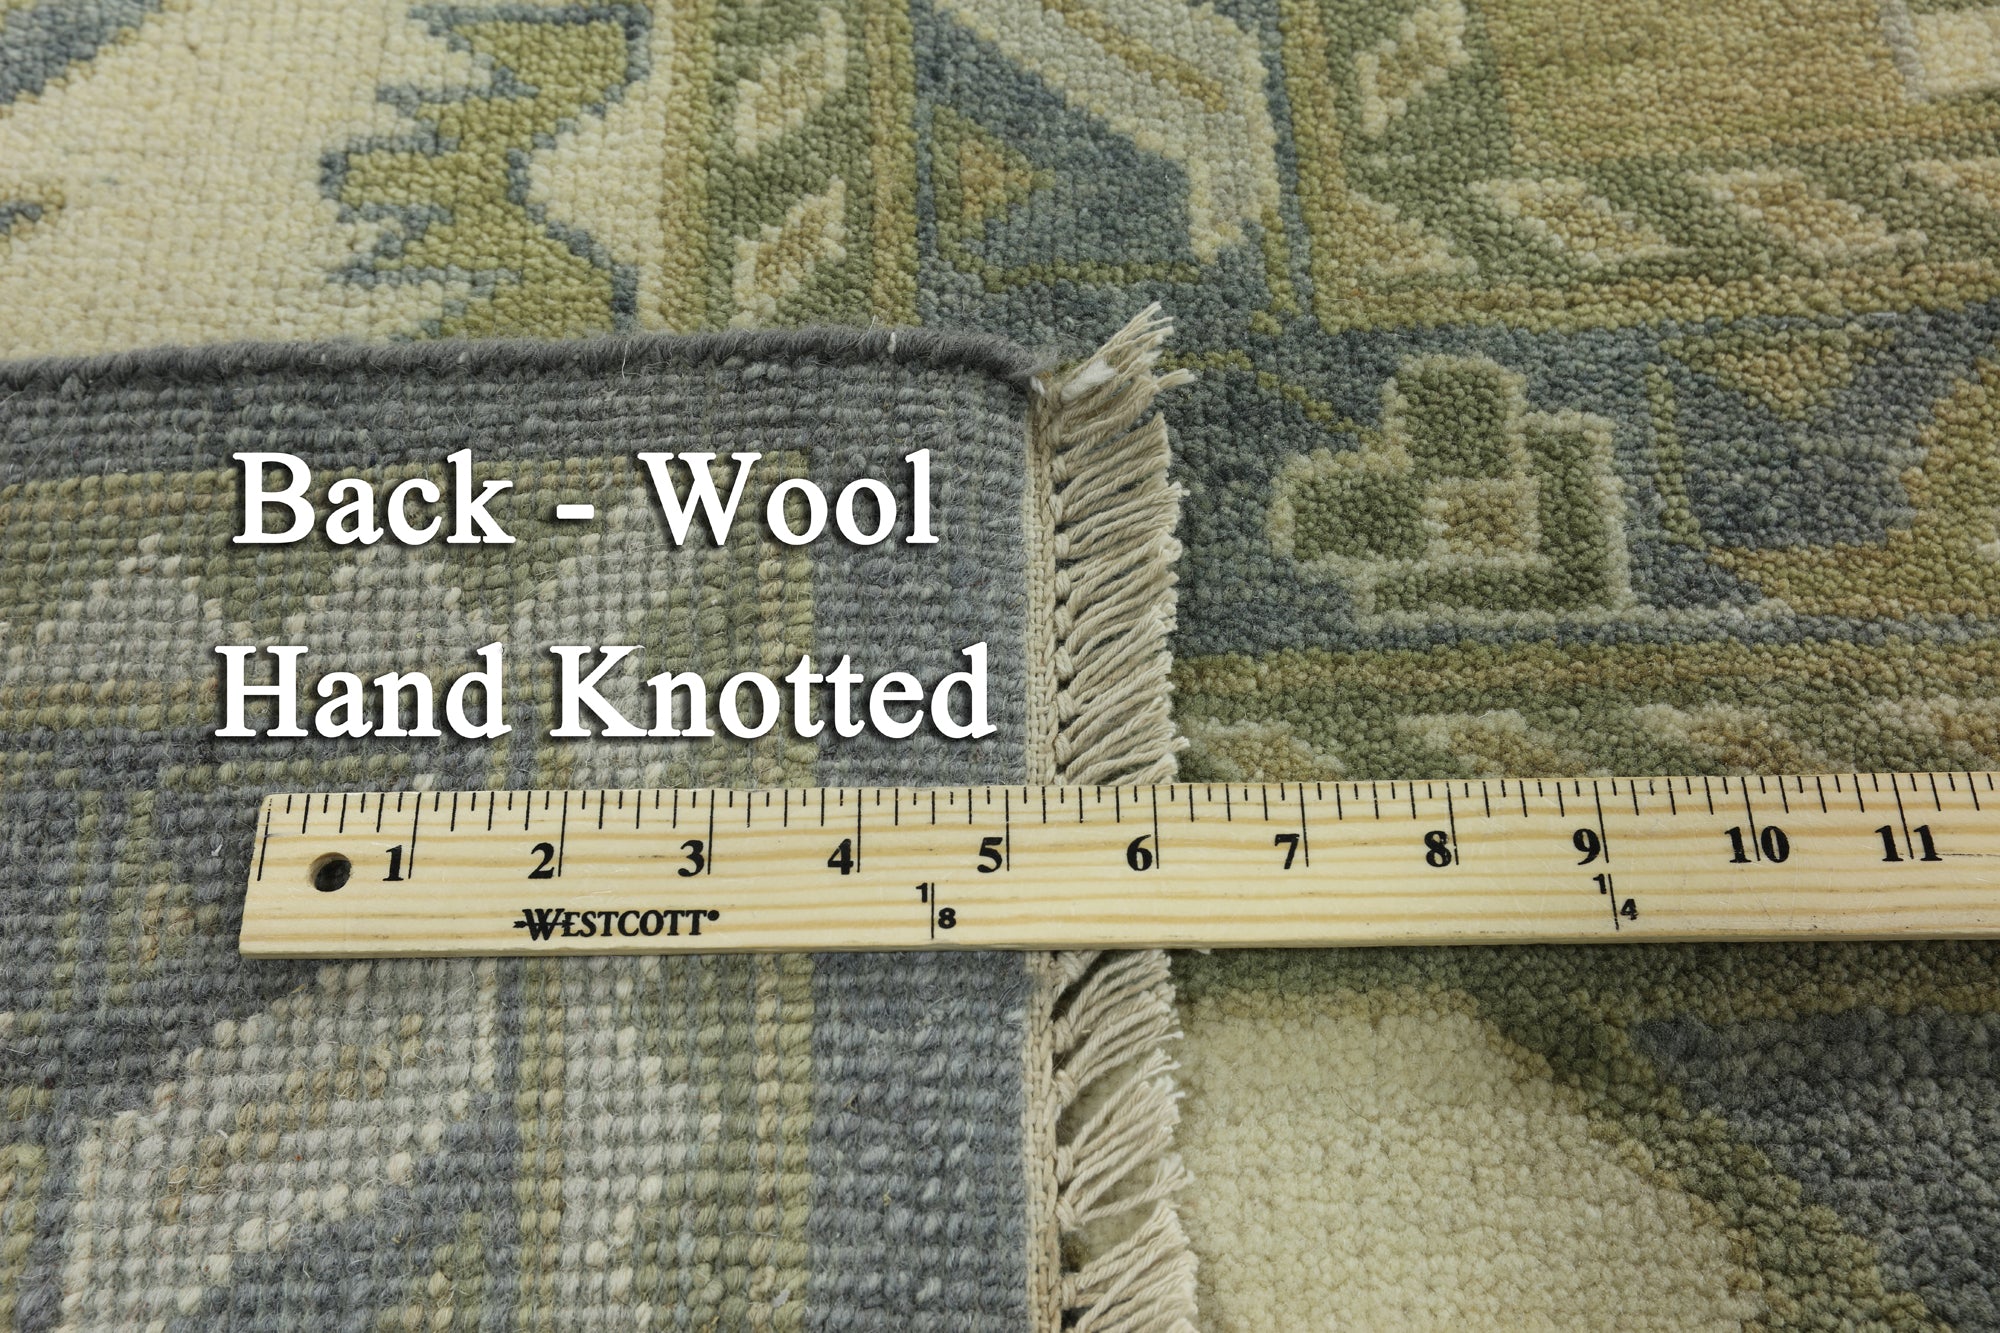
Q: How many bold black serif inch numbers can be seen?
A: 11